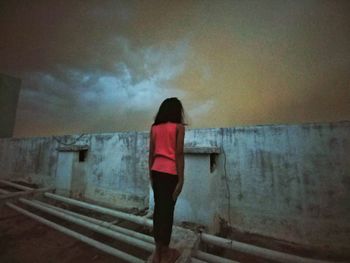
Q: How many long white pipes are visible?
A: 4